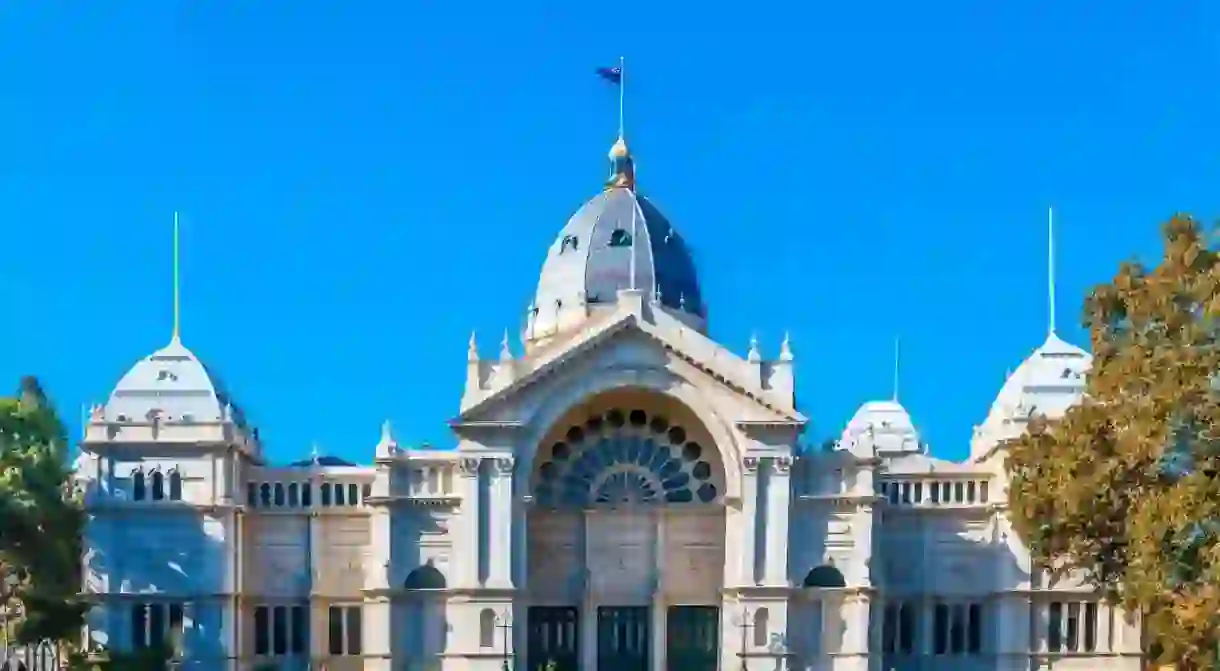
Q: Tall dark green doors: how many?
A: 3